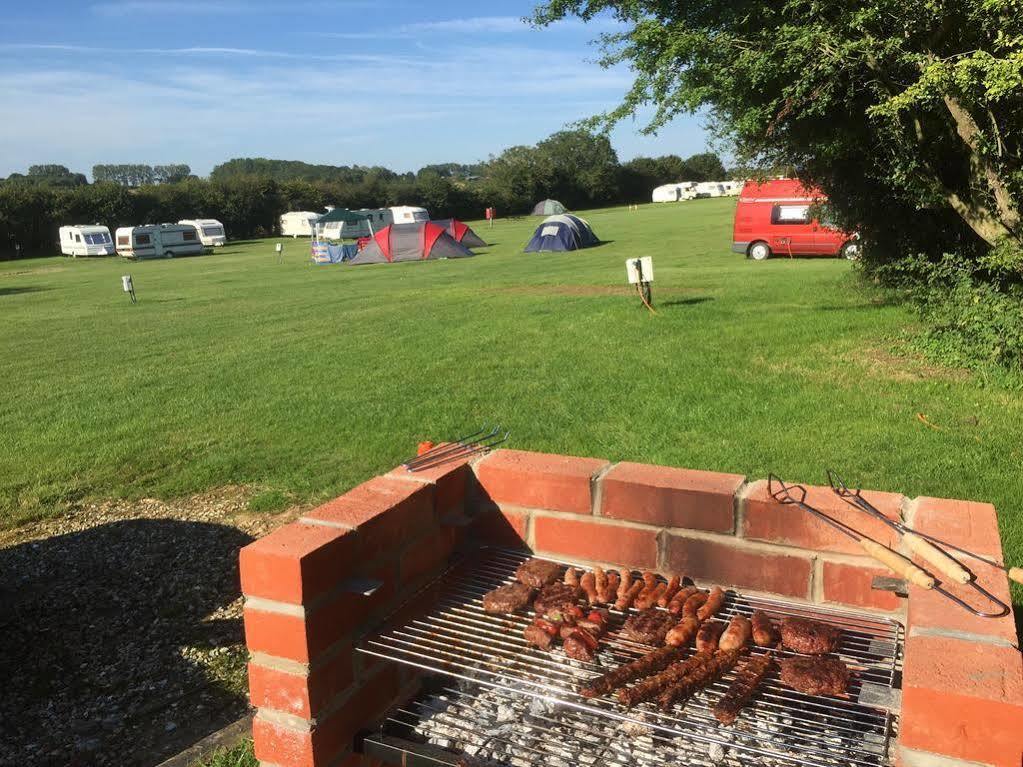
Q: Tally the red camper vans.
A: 1